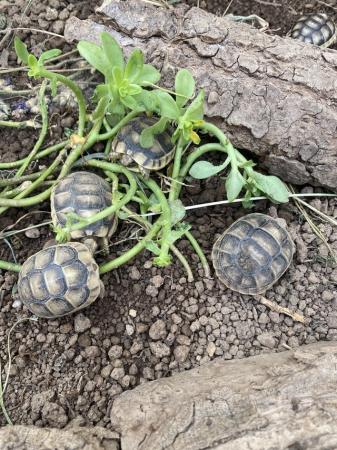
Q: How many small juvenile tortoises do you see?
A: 5